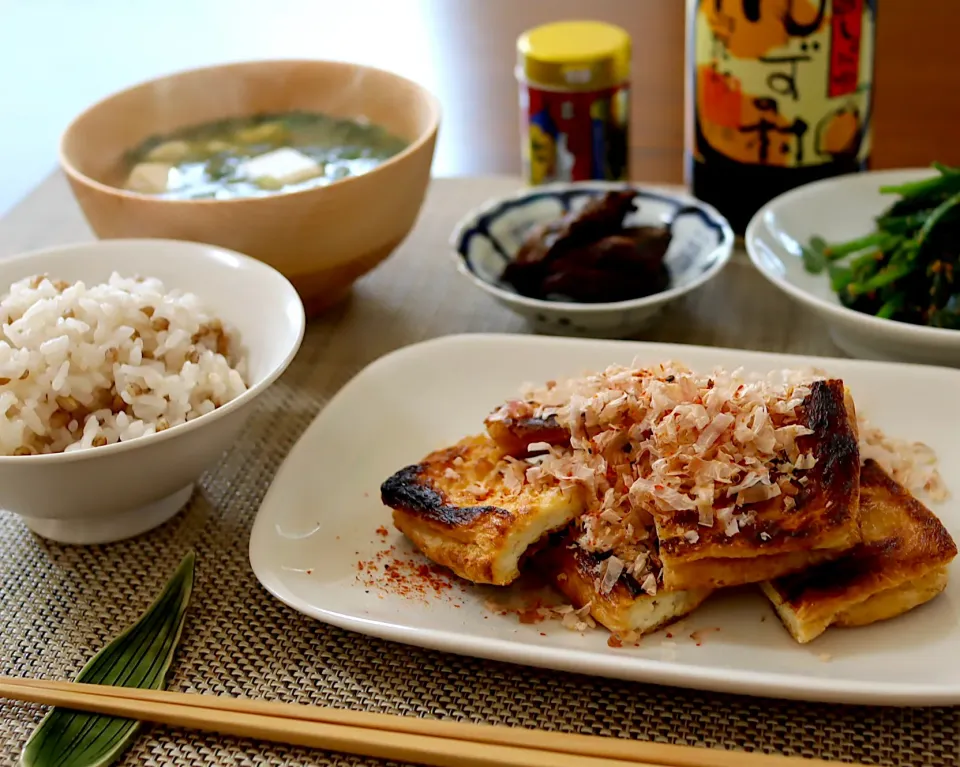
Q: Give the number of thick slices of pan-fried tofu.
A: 5